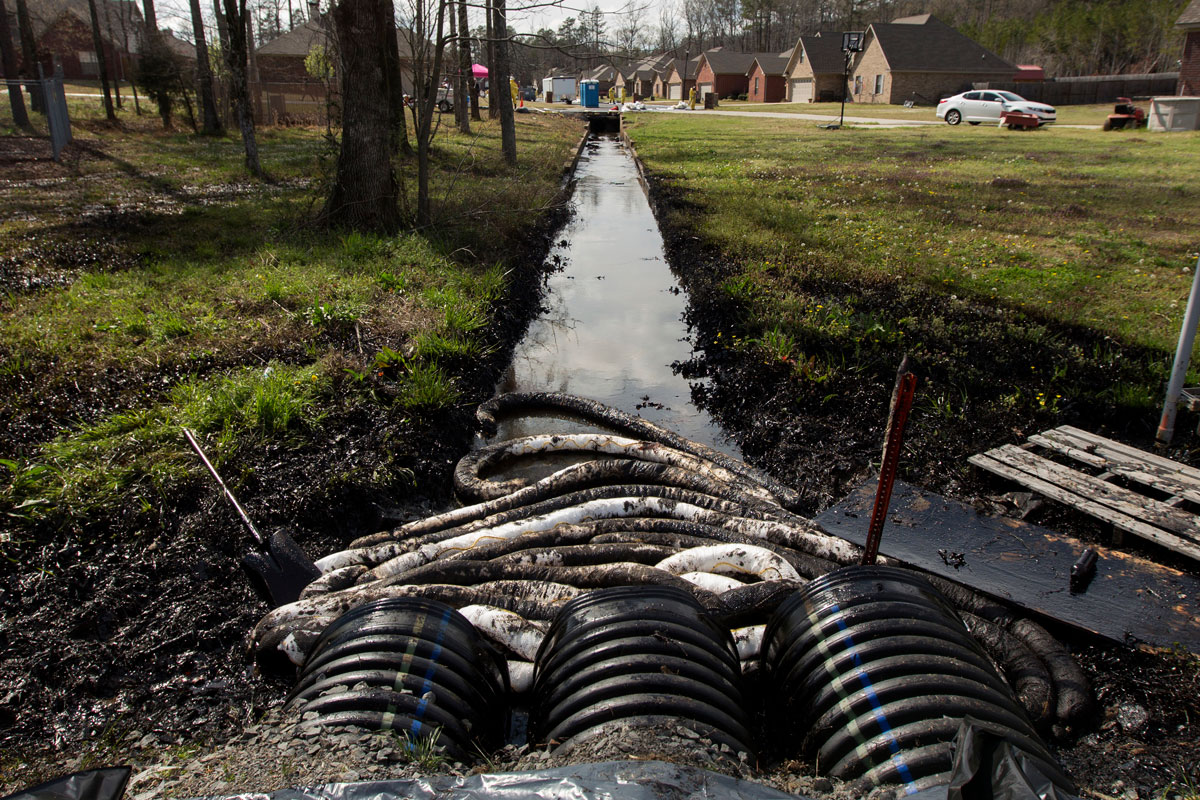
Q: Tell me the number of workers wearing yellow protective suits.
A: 4